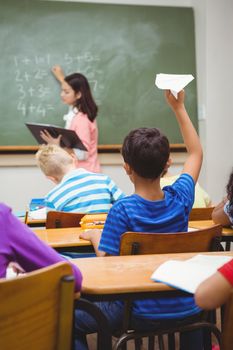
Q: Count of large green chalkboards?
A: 1